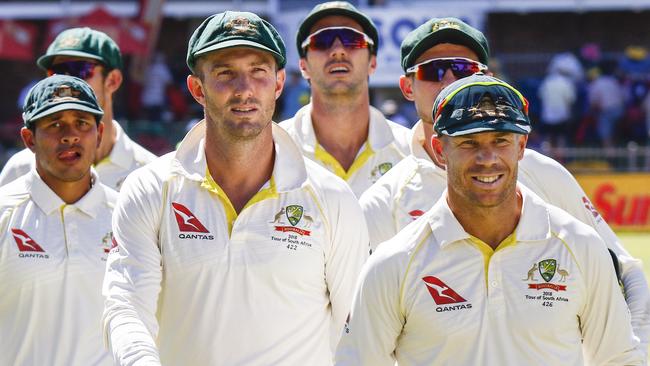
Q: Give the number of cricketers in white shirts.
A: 6